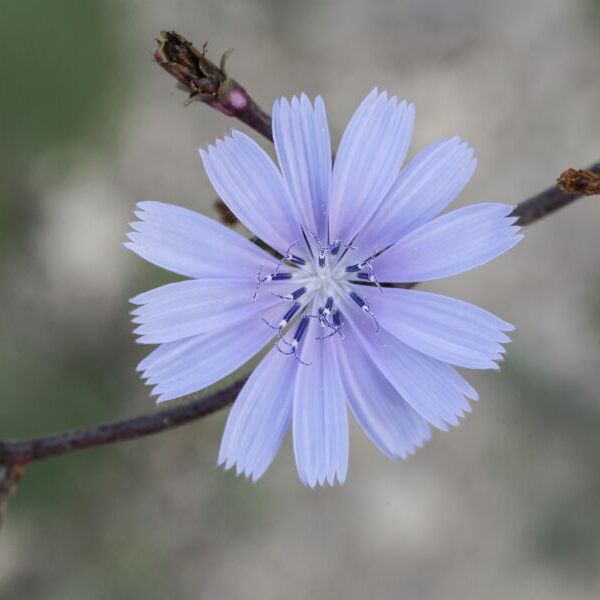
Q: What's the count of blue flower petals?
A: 13